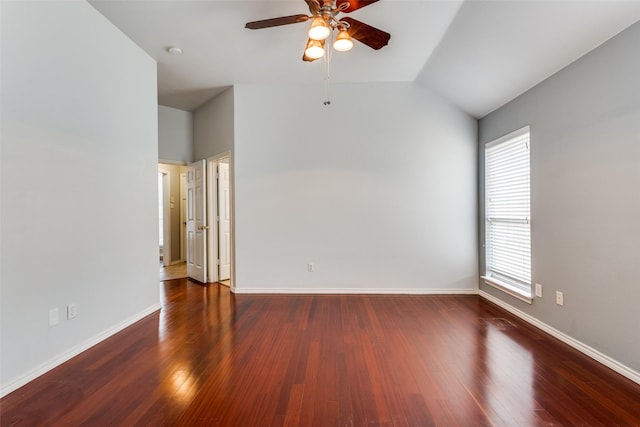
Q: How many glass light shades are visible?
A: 3